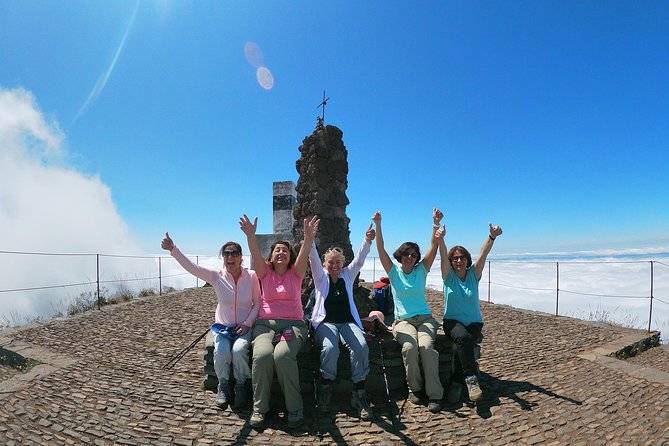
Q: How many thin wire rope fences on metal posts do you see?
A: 2